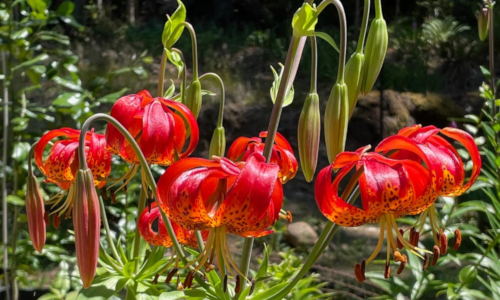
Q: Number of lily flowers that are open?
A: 7